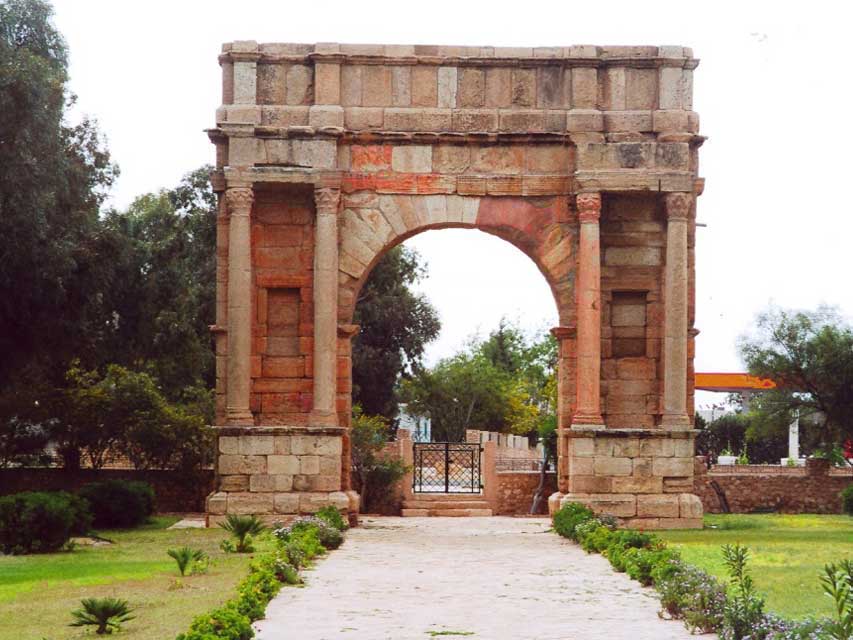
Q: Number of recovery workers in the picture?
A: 0